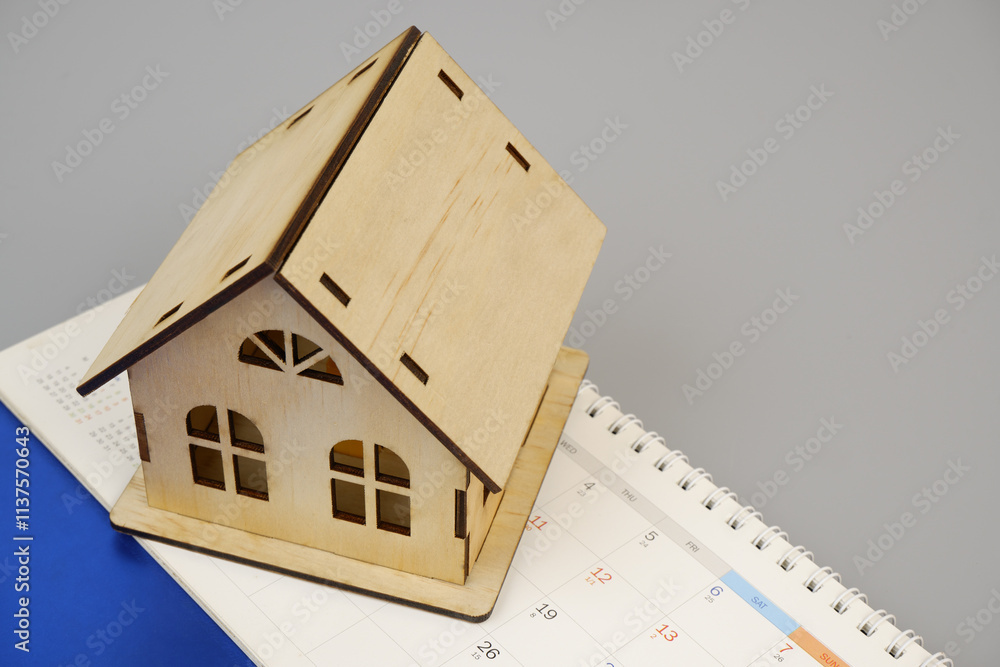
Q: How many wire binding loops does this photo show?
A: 15